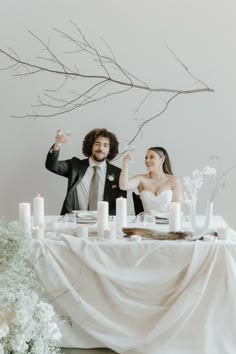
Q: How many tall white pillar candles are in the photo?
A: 5